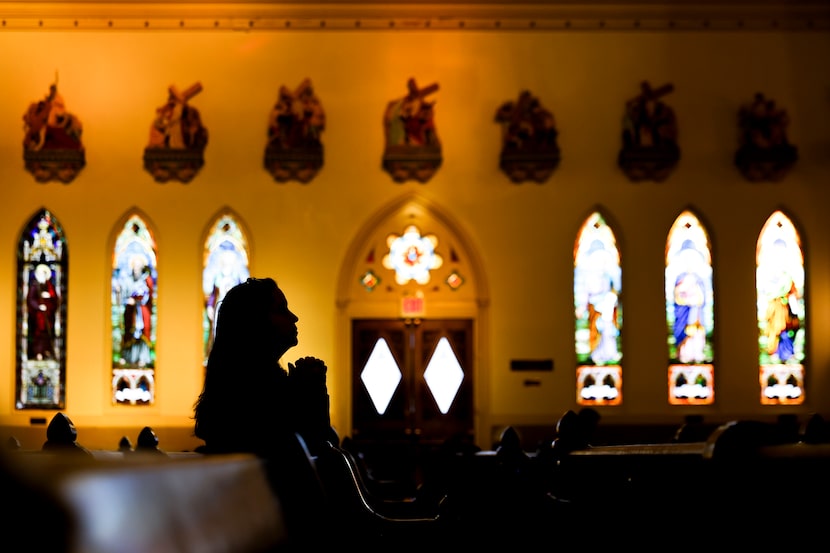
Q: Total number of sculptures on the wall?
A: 7